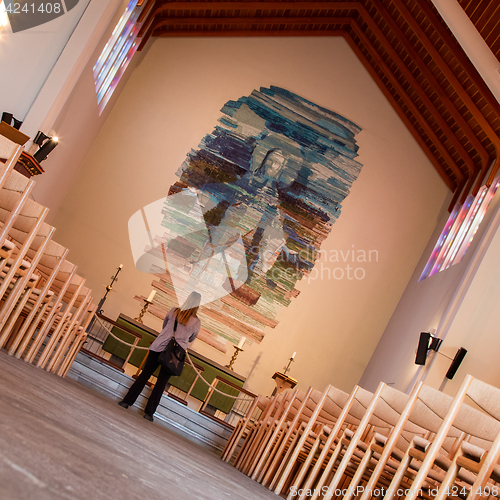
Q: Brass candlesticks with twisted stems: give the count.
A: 2